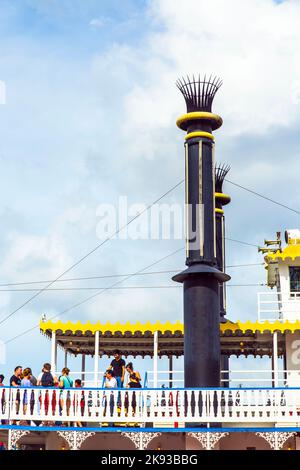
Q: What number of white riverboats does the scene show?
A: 1